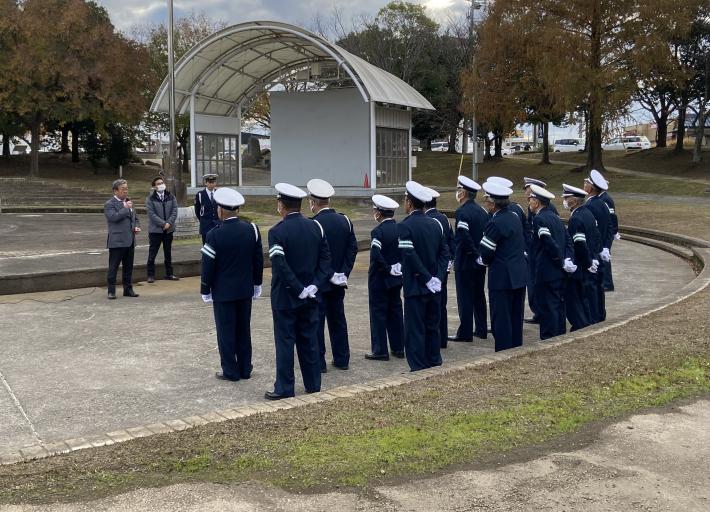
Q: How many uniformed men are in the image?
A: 15